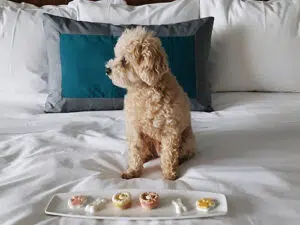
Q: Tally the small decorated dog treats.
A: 6